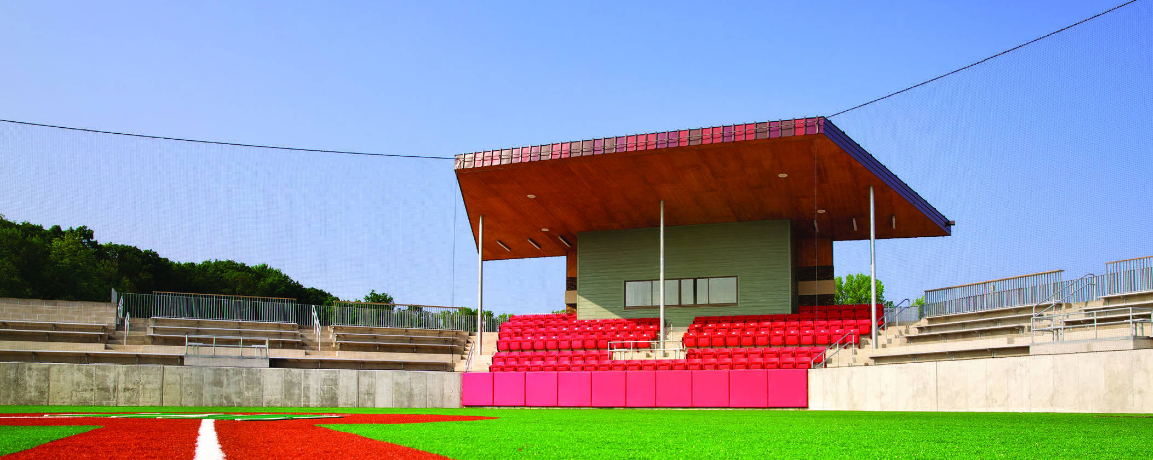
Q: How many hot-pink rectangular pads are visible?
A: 10